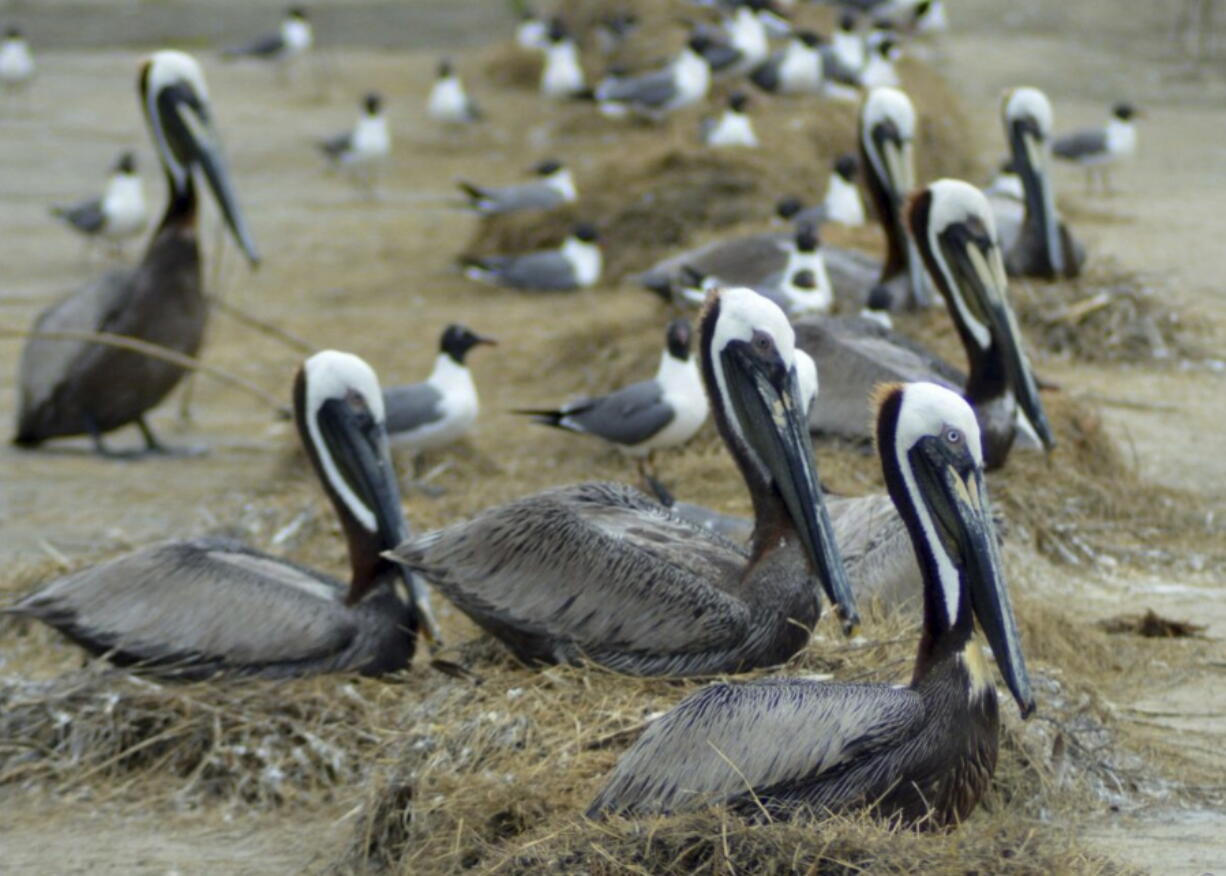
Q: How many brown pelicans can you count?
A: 8